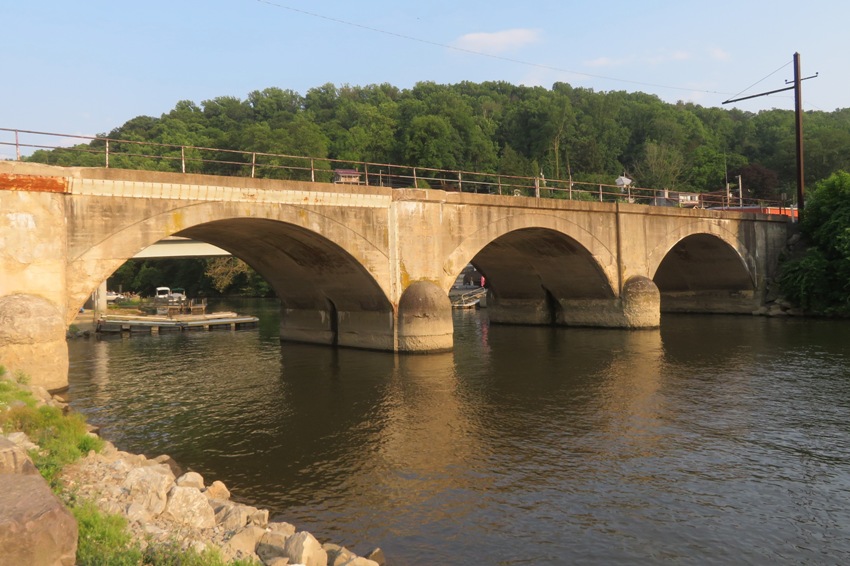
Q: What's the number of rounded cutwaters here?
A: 3